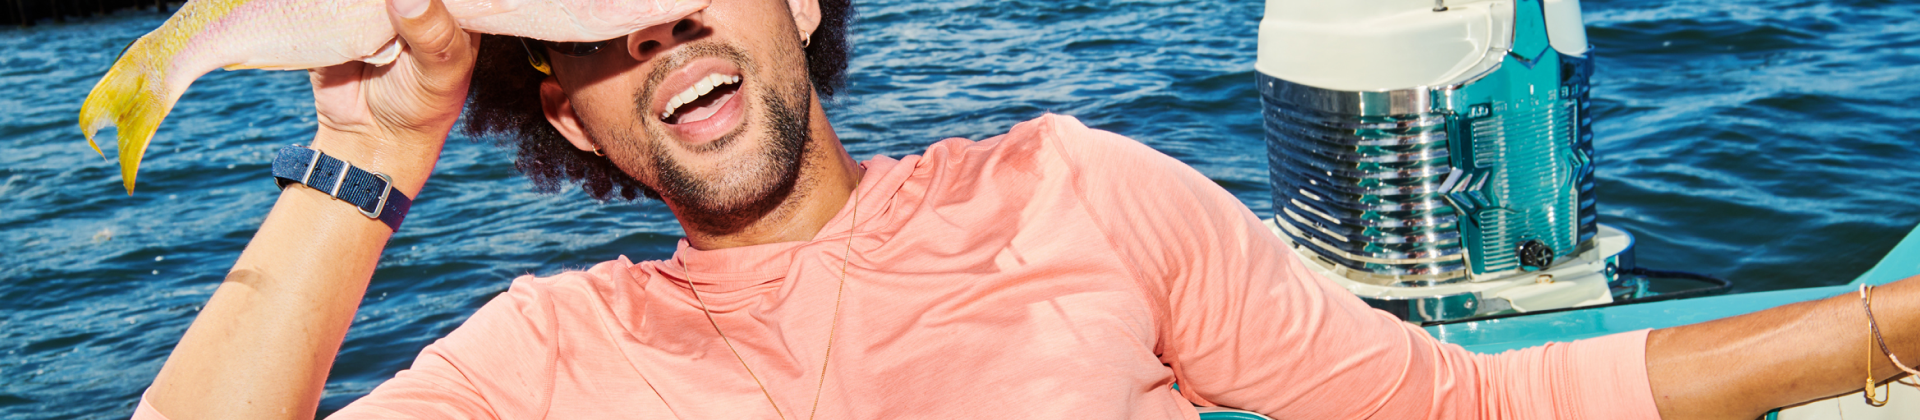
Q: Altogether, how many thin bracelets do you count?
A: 2